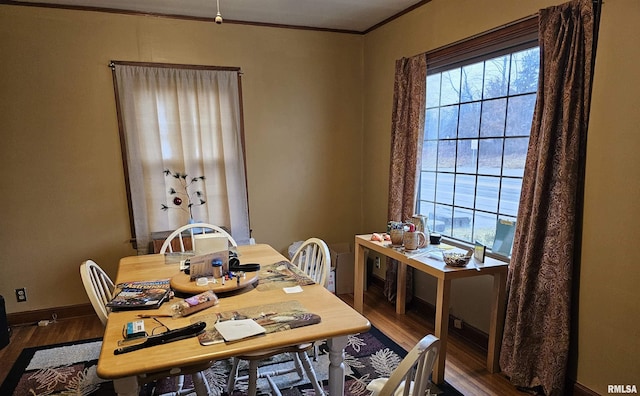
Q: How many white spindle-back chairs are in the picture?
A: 4